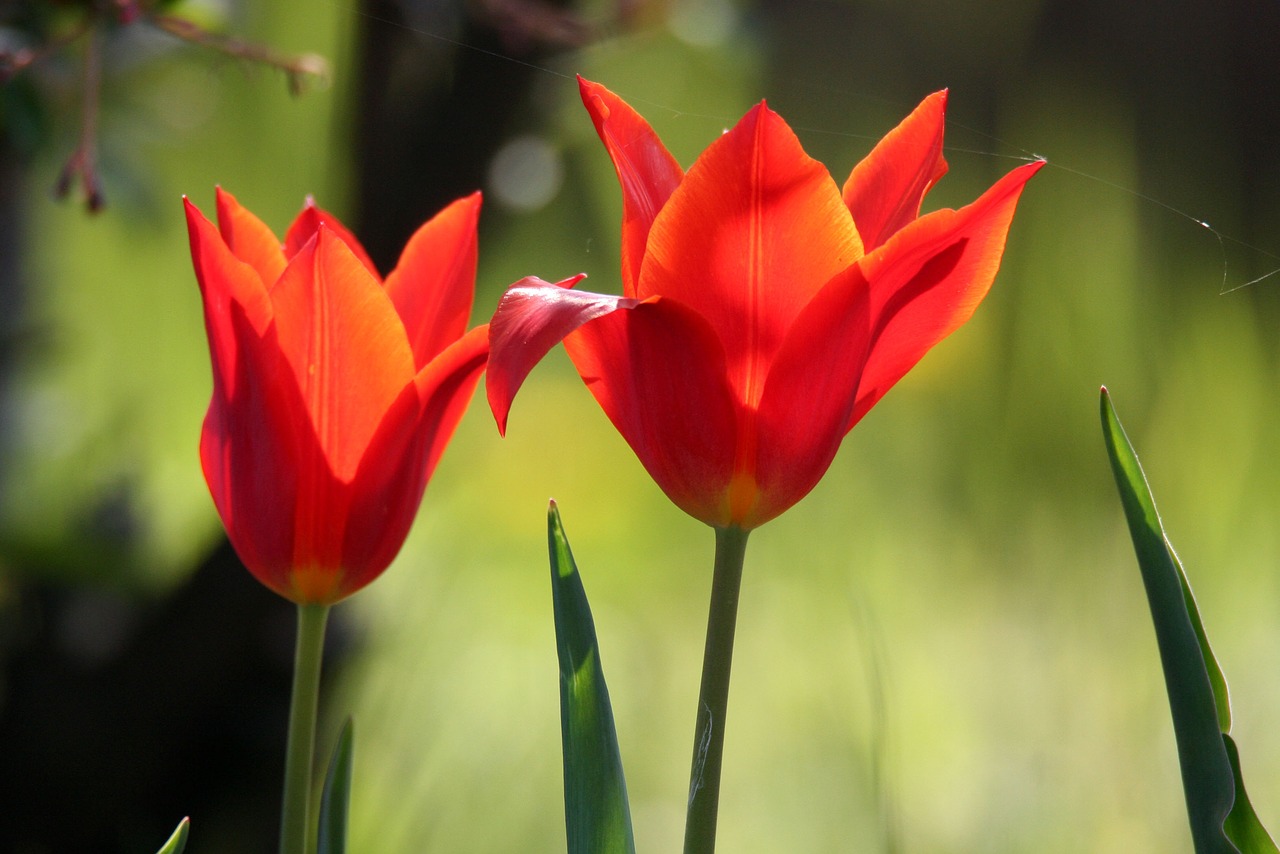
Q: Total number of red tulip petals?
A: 12